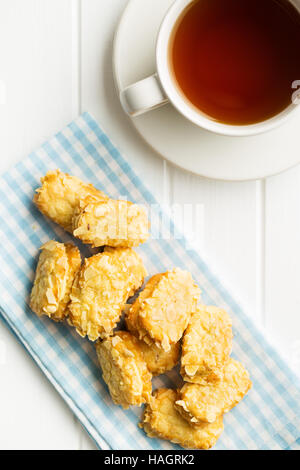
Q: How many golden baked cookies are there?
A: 10